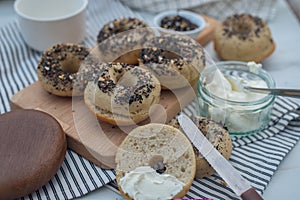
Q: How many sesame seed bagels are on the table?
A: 6